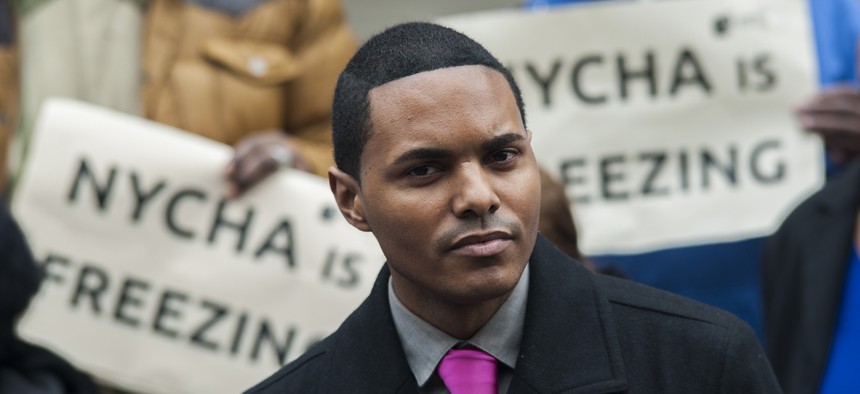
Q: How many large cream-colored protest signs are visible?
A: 2